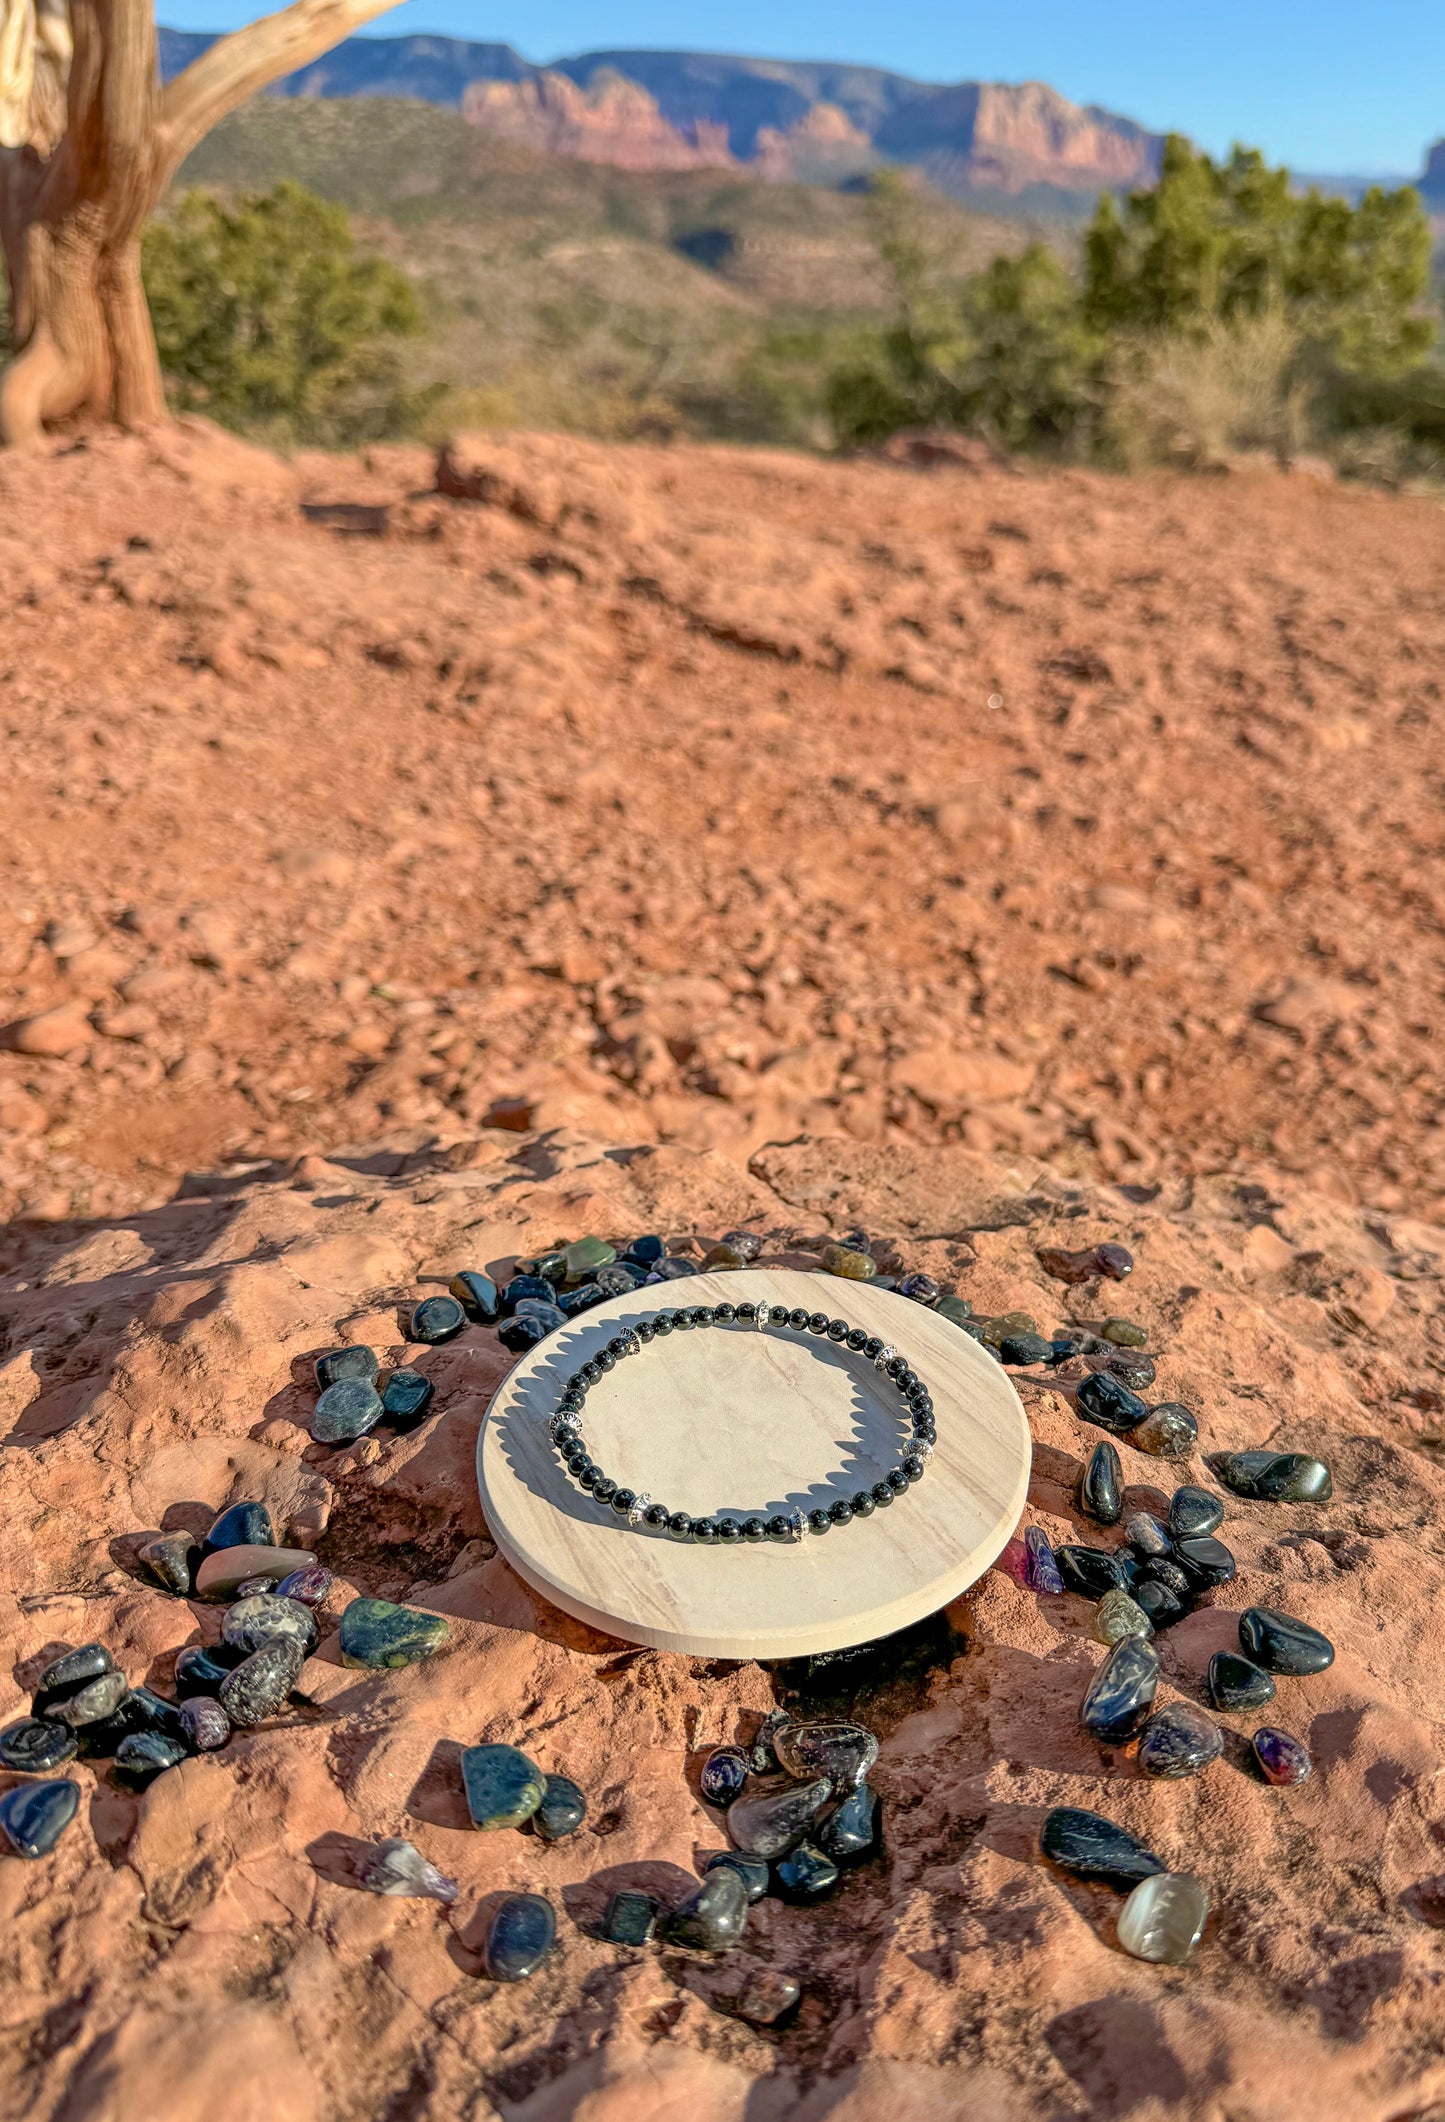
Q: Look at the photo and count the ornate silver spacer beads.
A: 7